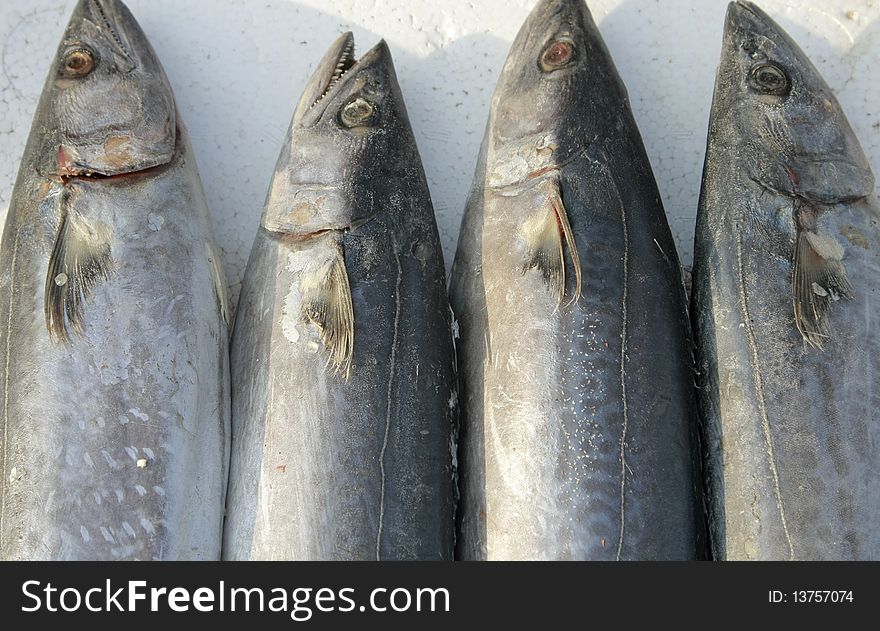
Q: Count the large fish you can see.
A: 4